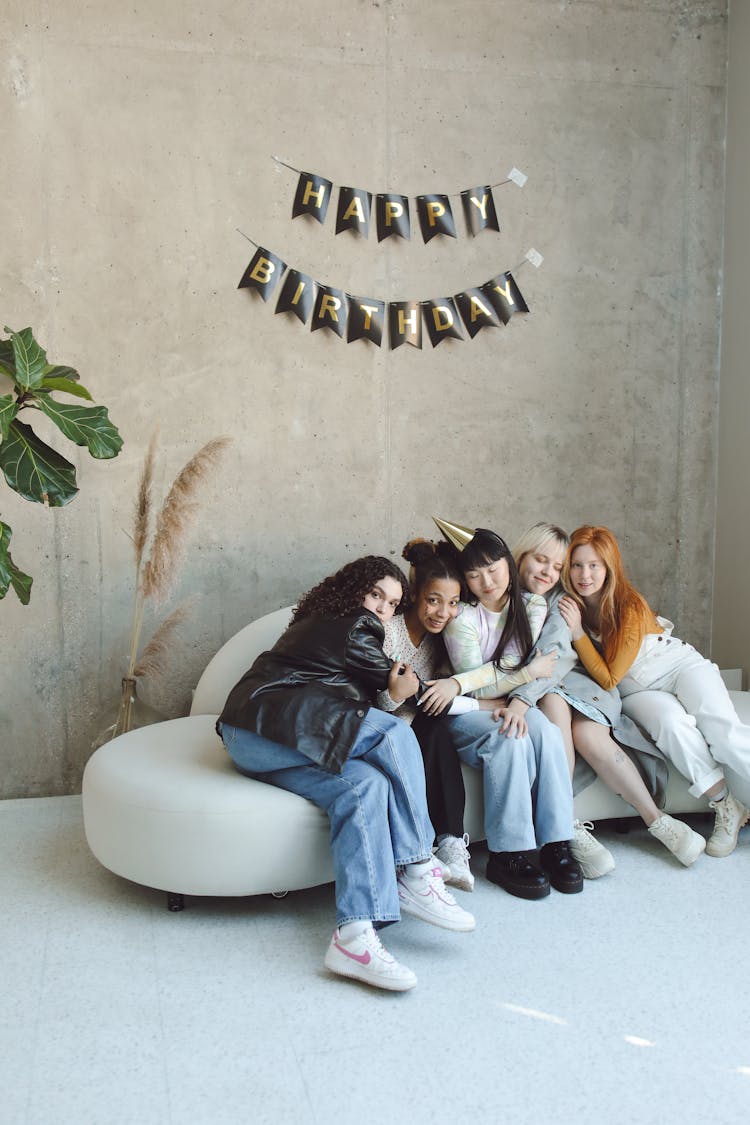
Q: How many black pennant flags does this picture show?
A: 13